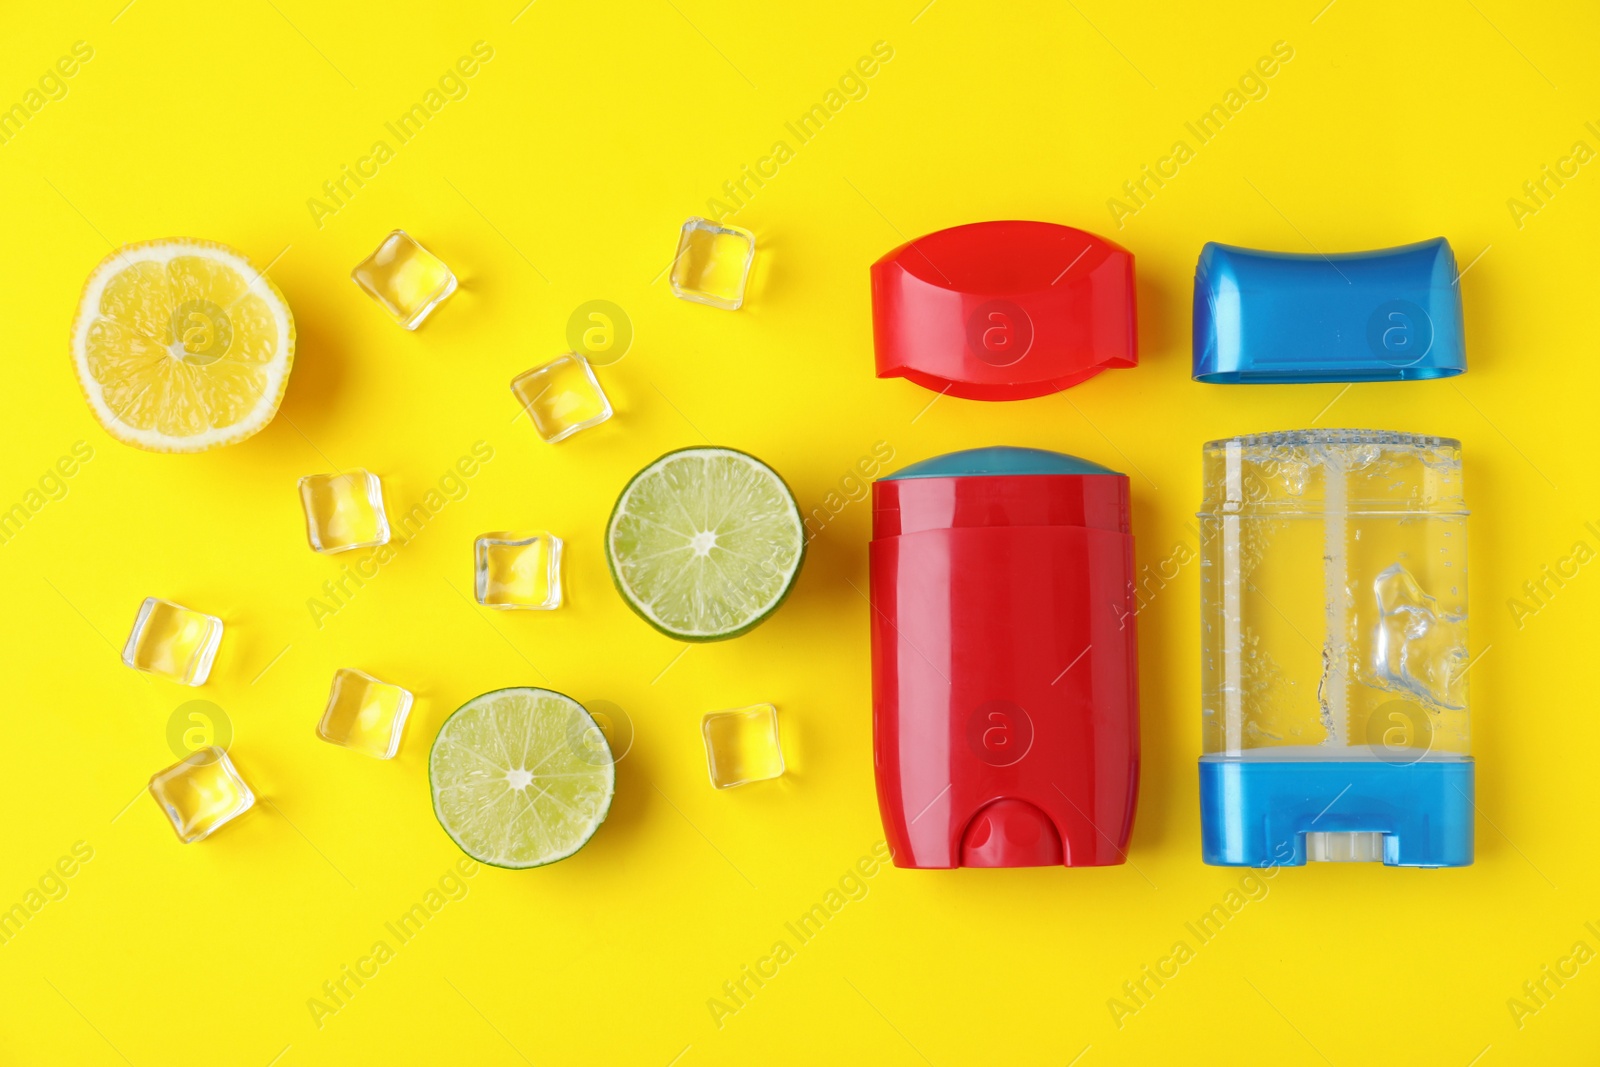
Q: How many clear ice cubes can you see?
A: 9